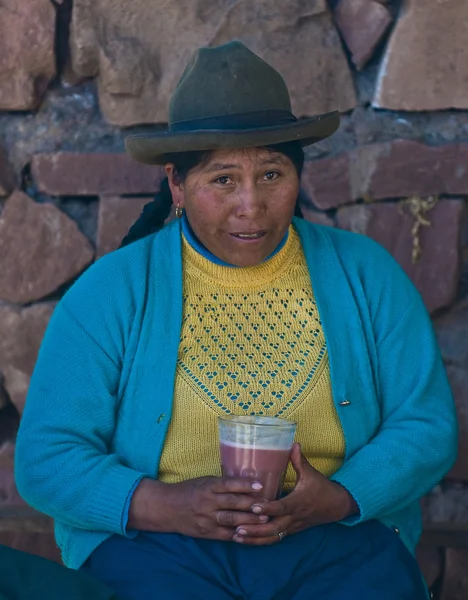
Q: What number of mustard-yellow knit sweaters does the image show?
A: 1